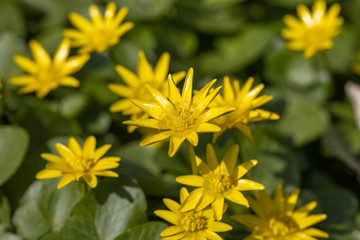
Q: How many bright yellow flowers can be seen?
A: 10